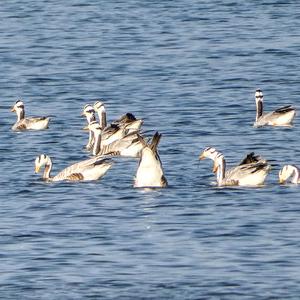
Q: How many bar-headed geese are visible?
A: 10